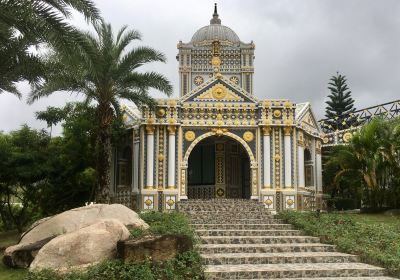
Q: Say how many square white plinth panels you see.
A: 4